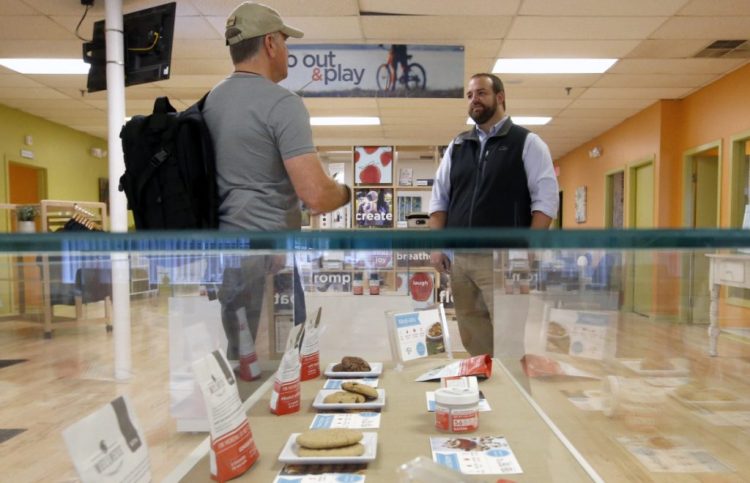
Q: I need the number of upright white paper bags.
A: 4